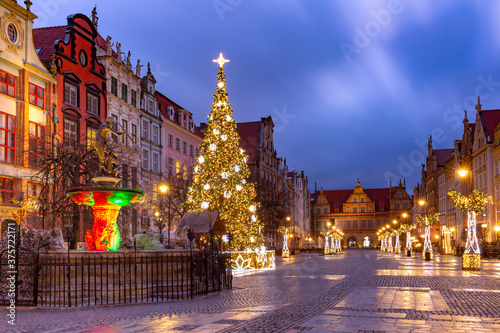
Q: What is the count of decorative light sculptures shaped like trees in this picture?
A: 12